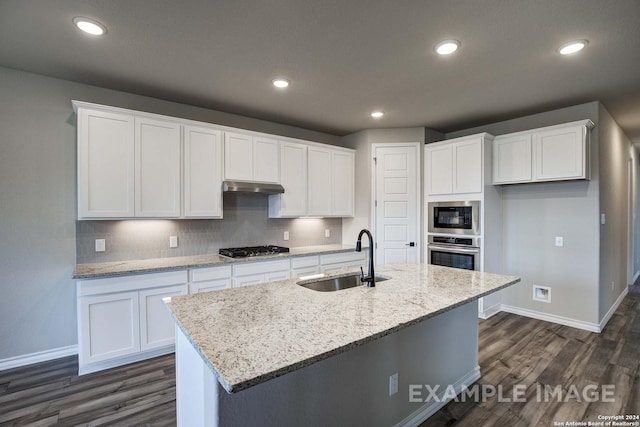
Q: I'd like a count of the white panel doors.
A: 1